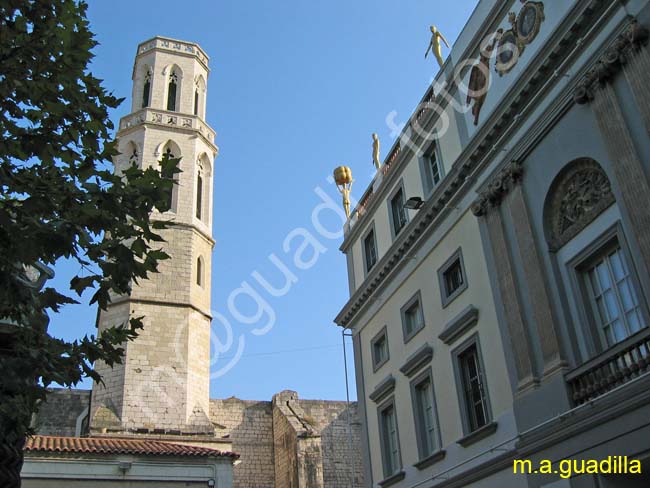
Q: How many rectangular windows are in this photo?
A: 10